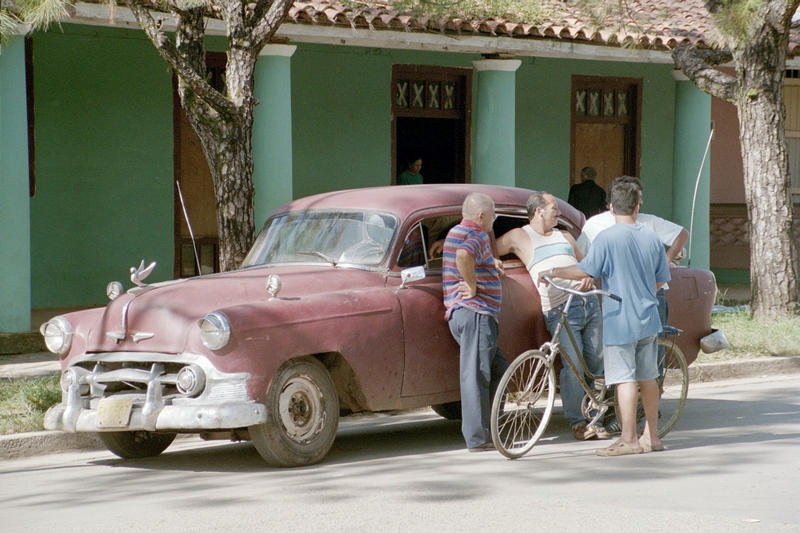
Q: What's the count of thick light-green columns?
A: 4